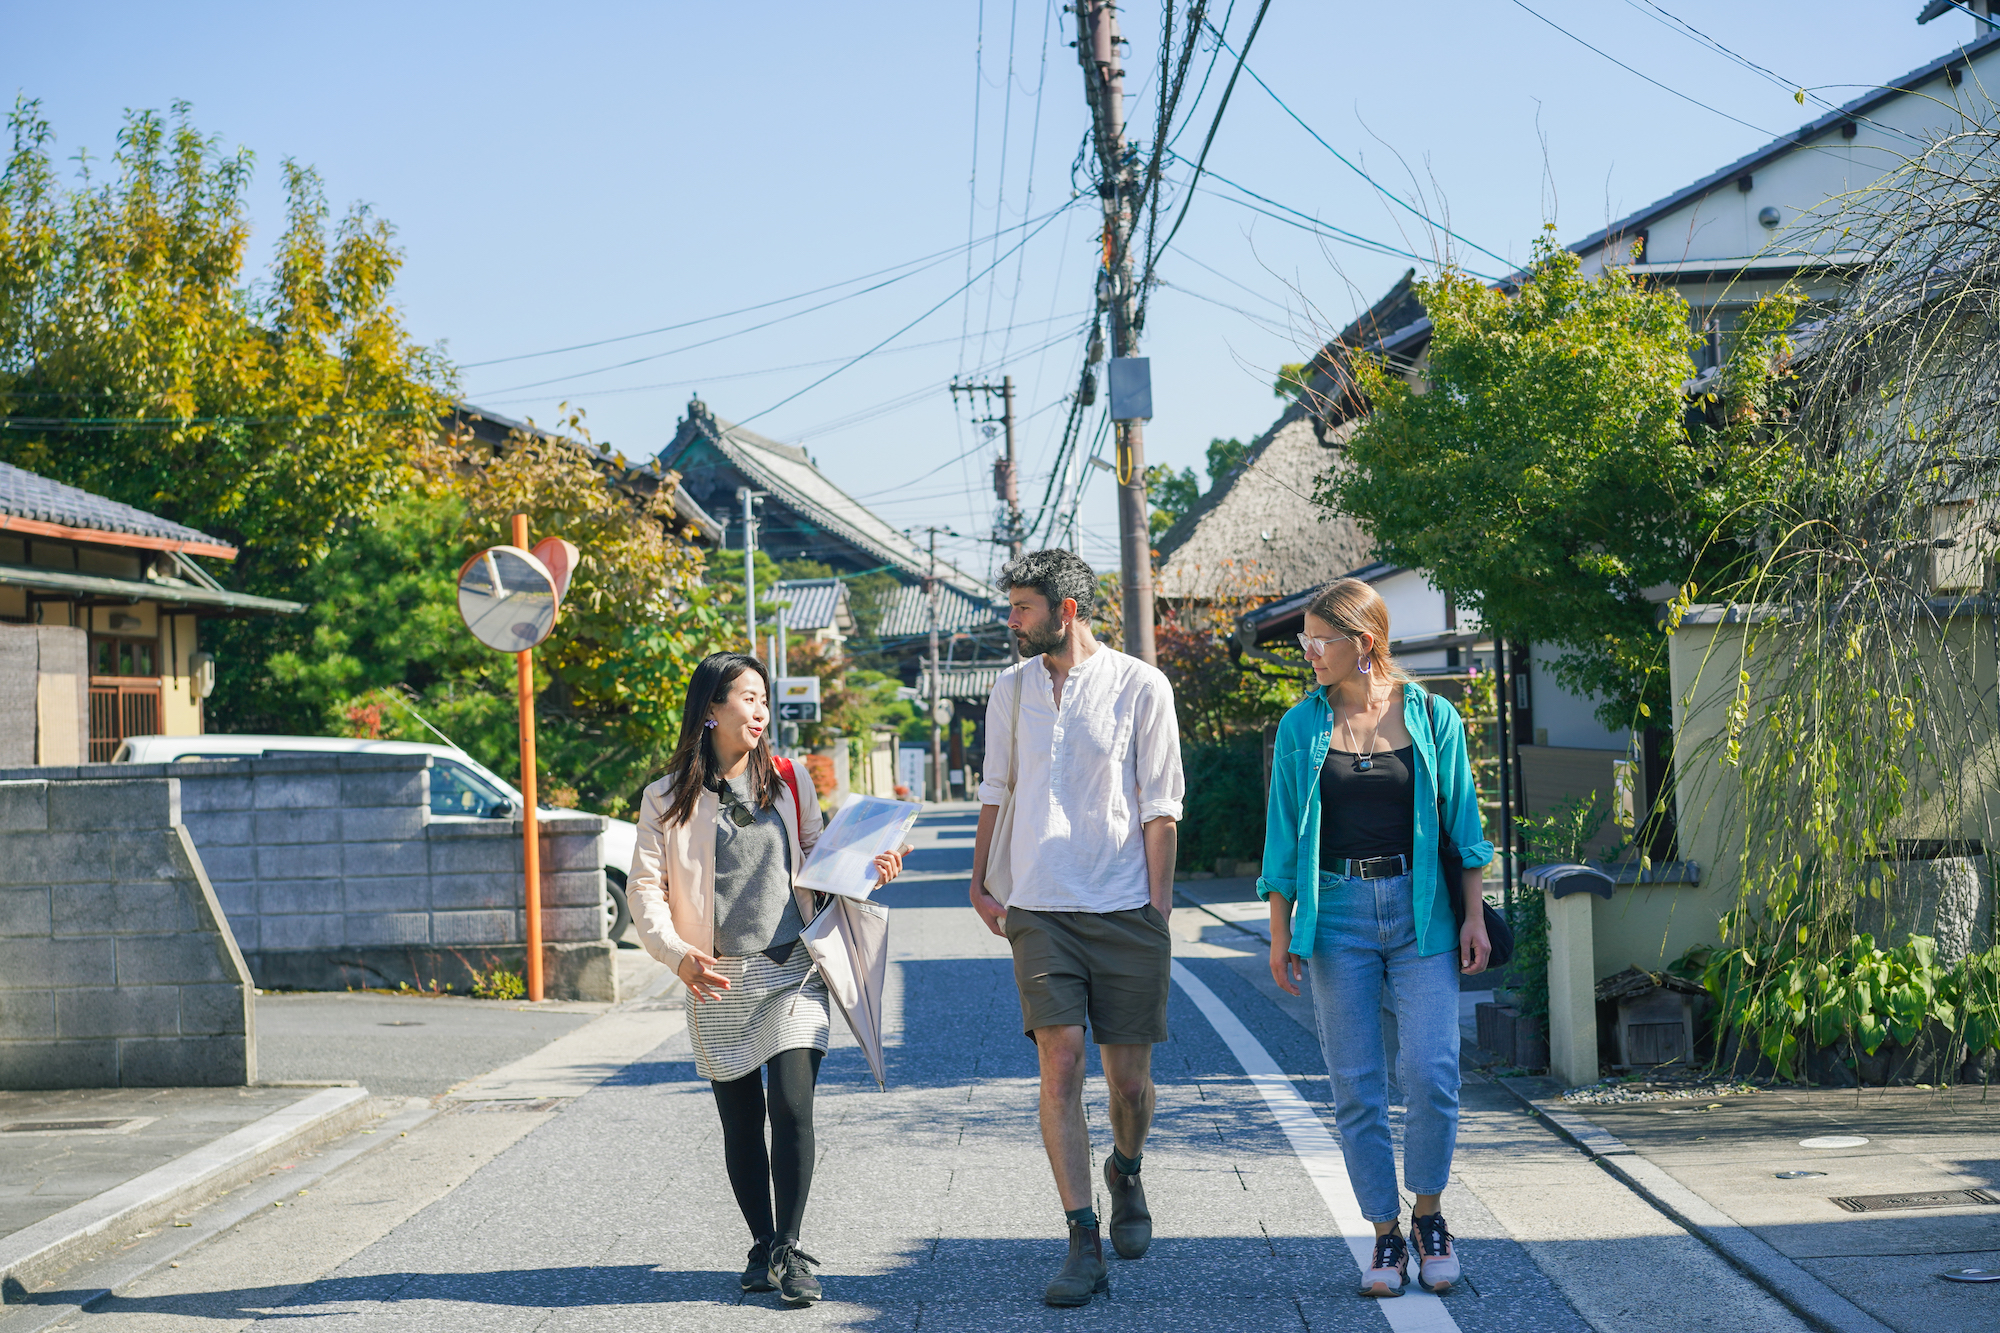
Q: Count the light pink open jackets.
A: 1